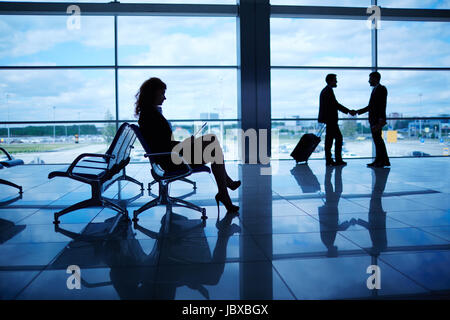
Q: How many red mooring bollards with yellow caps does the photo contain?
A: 0